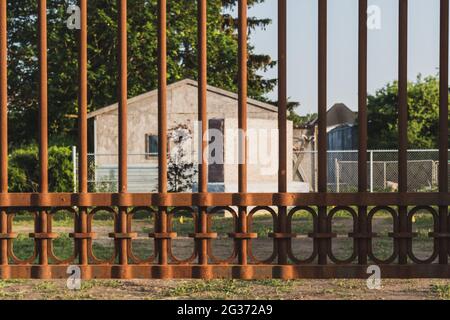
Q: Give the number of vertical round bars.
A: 12